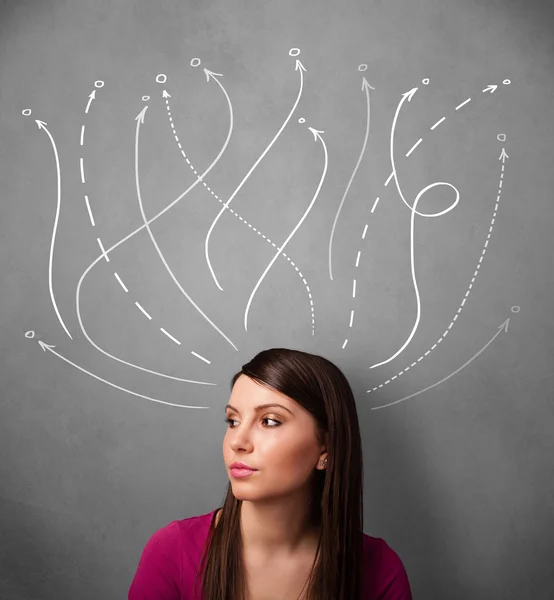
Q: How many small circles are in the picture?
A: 13